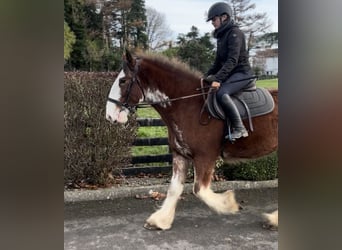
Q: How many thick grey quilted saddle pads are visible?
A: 1